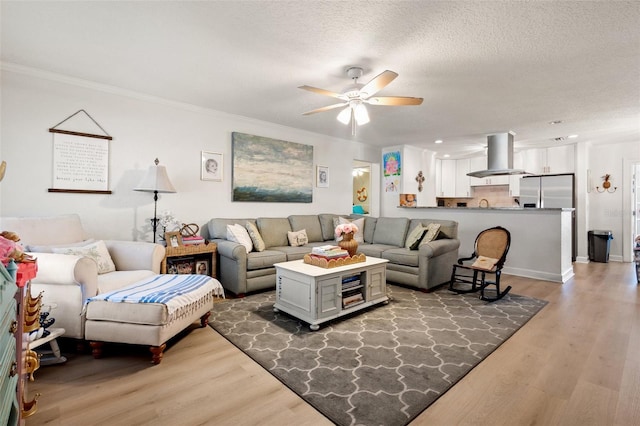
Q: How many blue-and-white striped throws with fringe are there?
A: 1